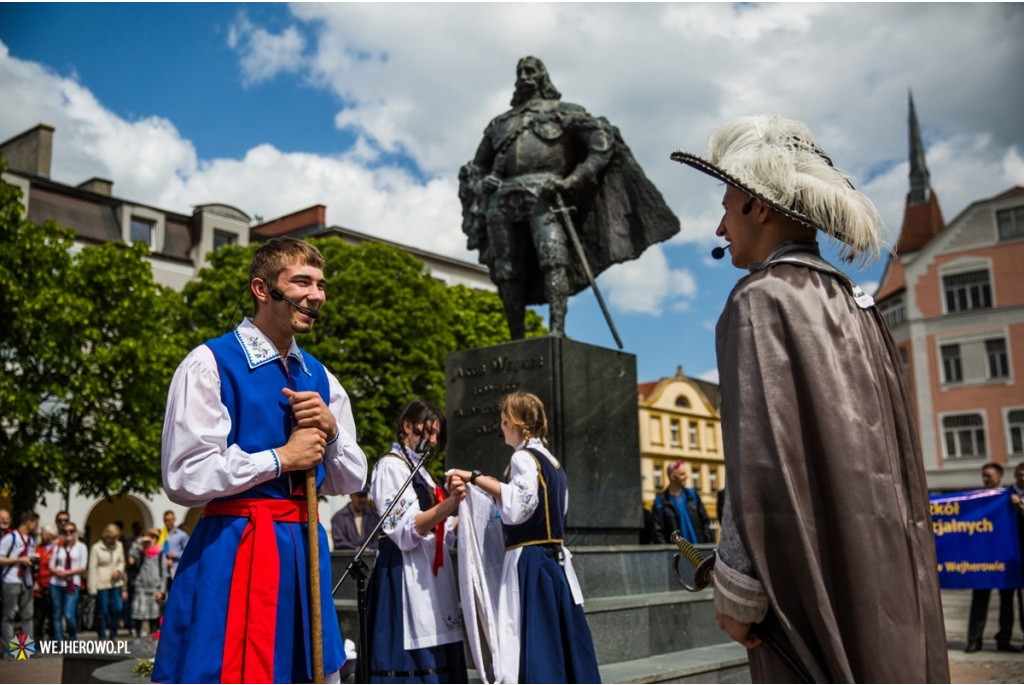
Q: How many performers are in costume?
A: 4